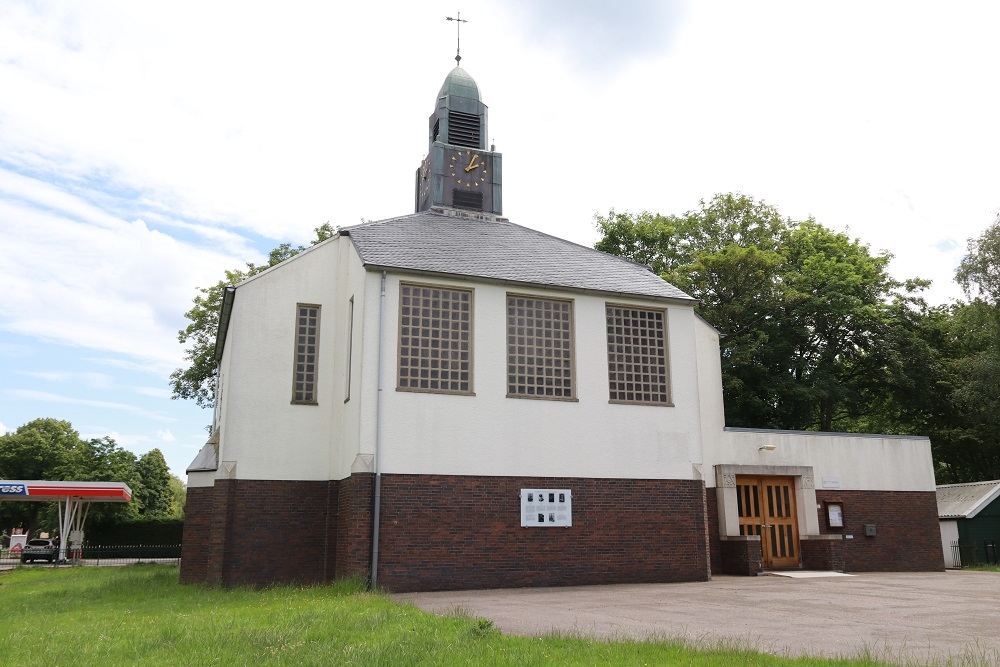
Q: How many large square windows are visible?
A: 3